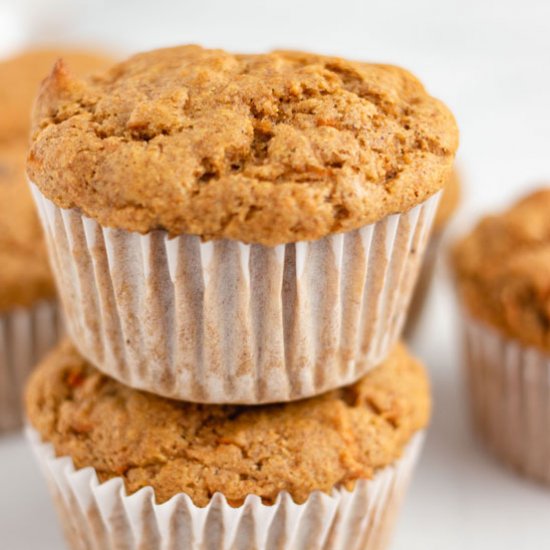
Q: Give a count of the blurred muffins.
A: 4